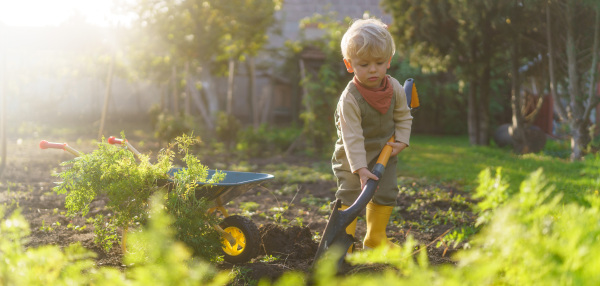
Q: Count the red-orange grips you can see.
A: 2